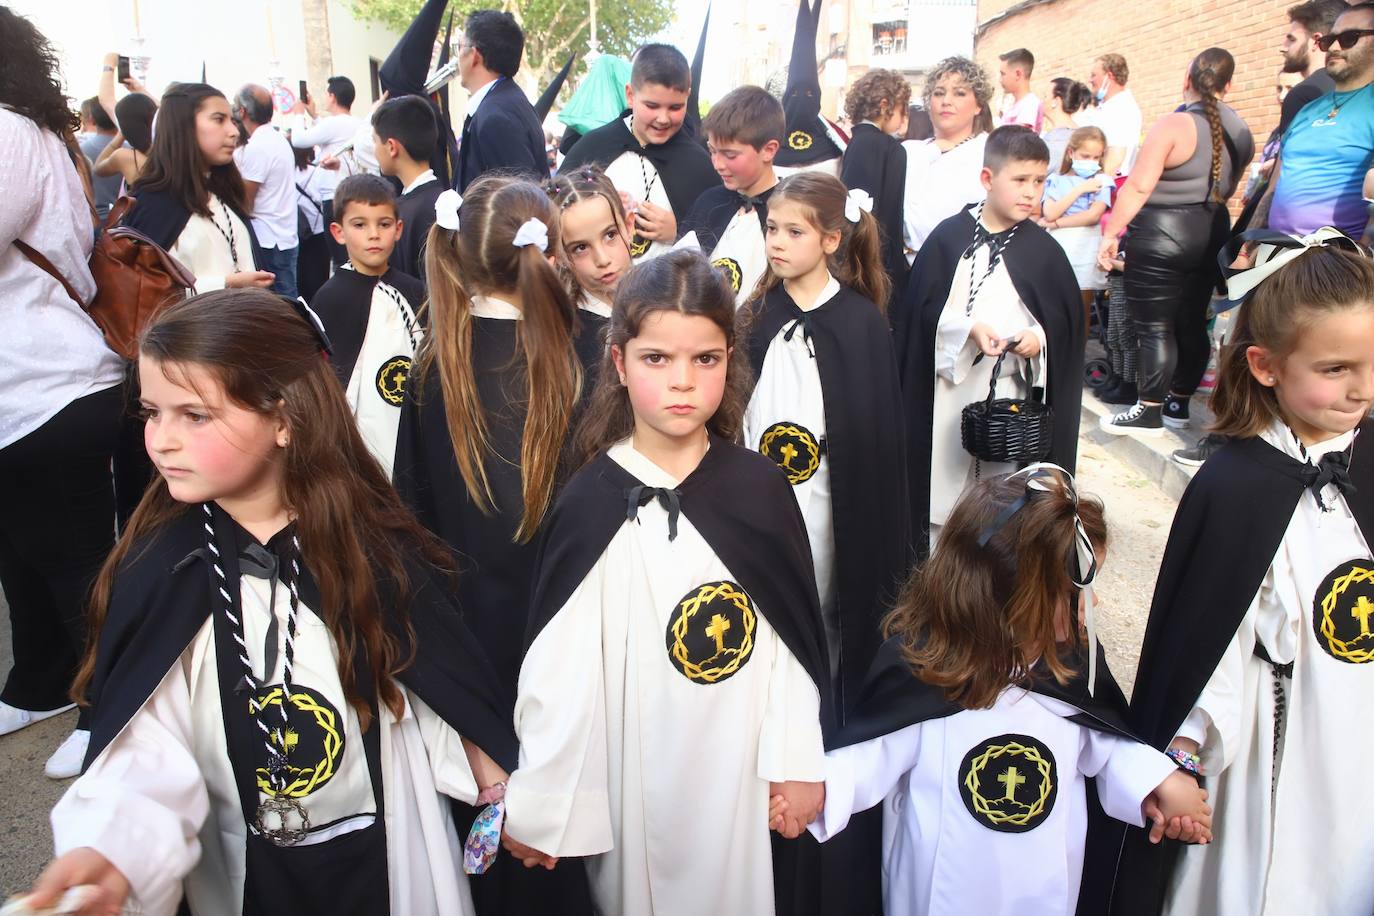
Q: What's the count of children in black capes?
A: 14